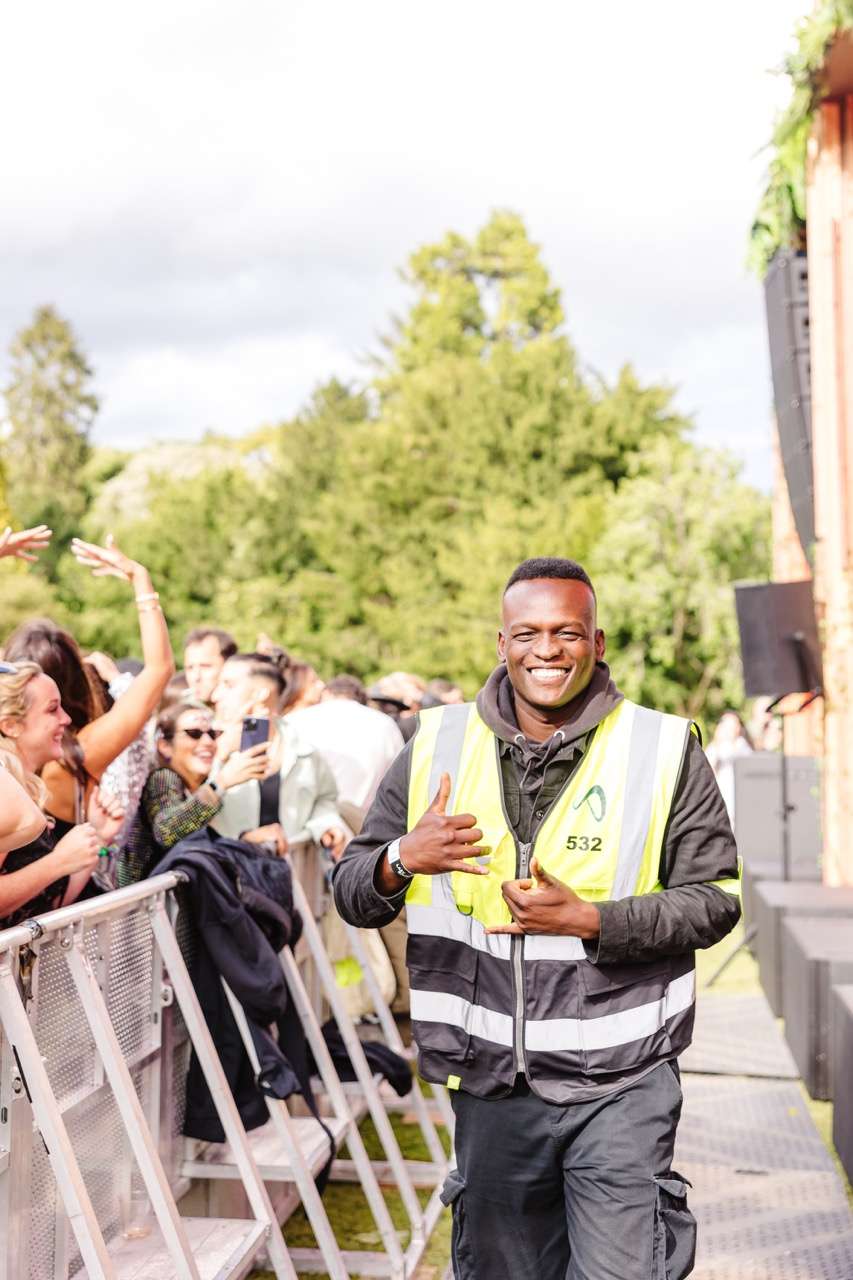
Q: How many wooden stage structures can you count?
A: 1